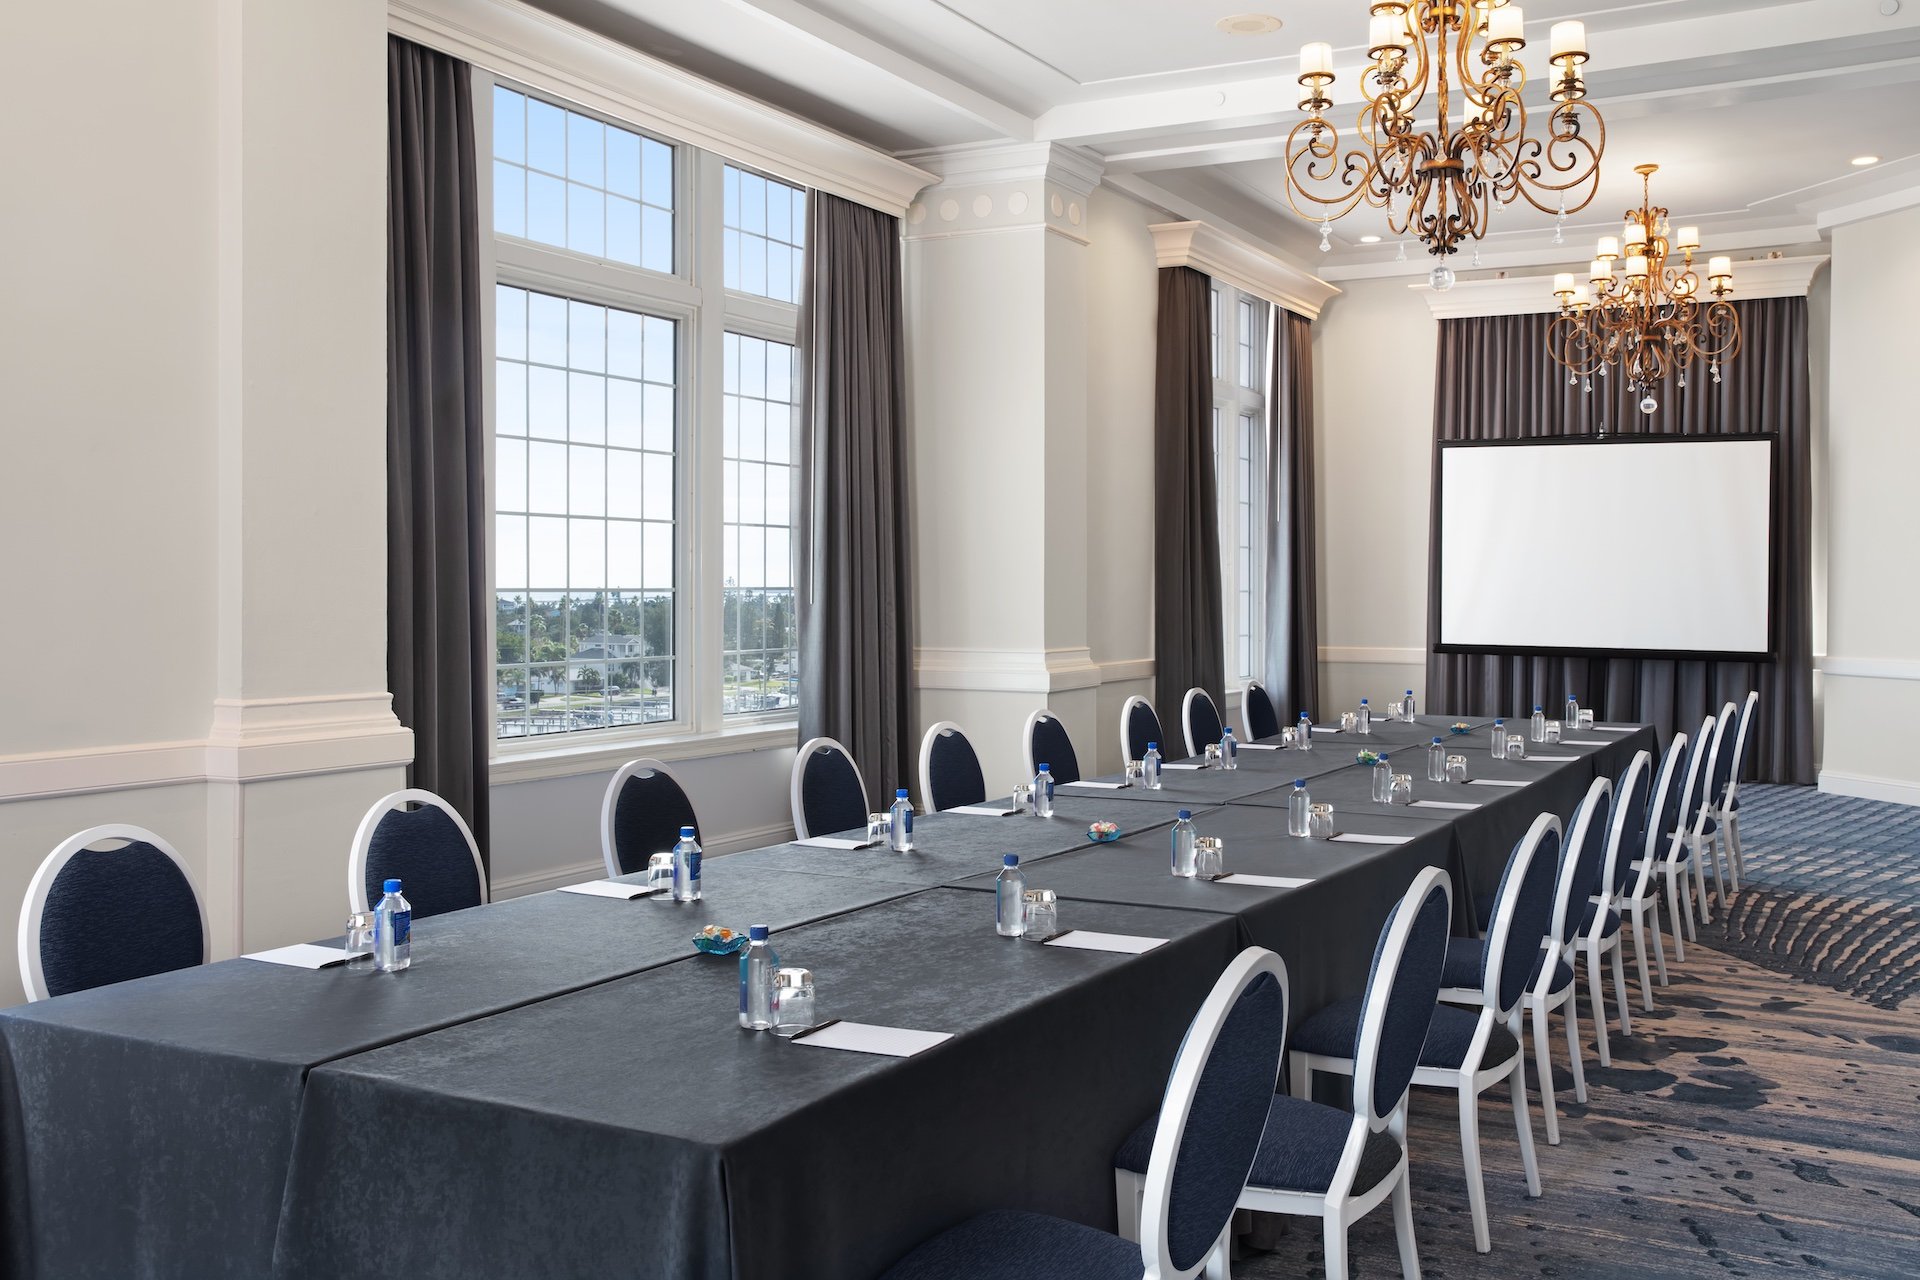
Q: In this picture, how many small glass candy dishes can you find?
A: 4